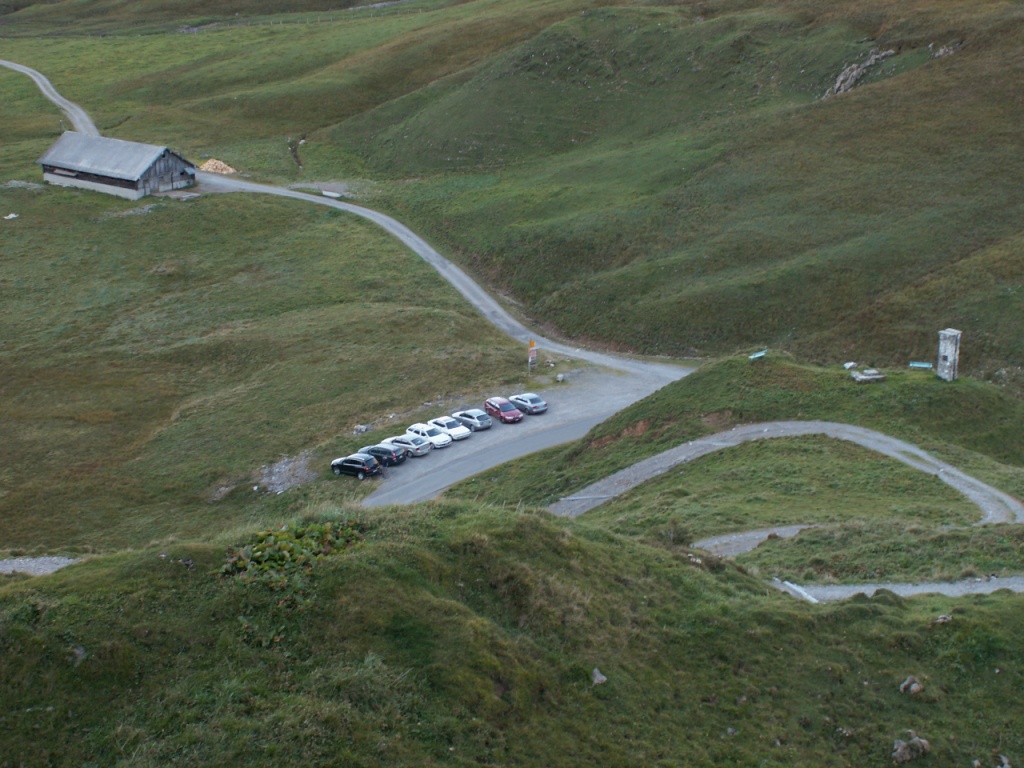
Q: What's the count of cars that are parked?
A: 8